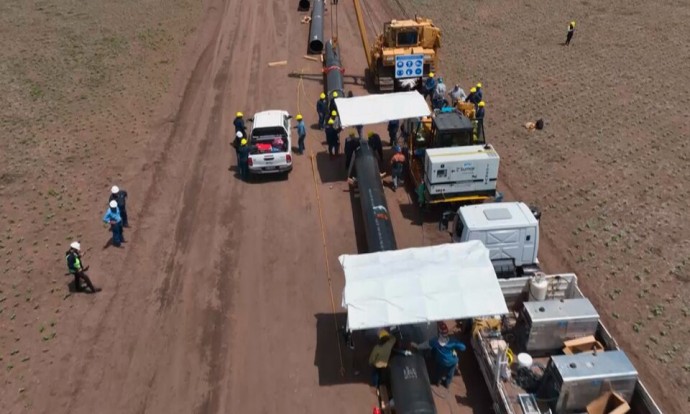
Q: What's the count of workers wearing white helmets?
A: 4